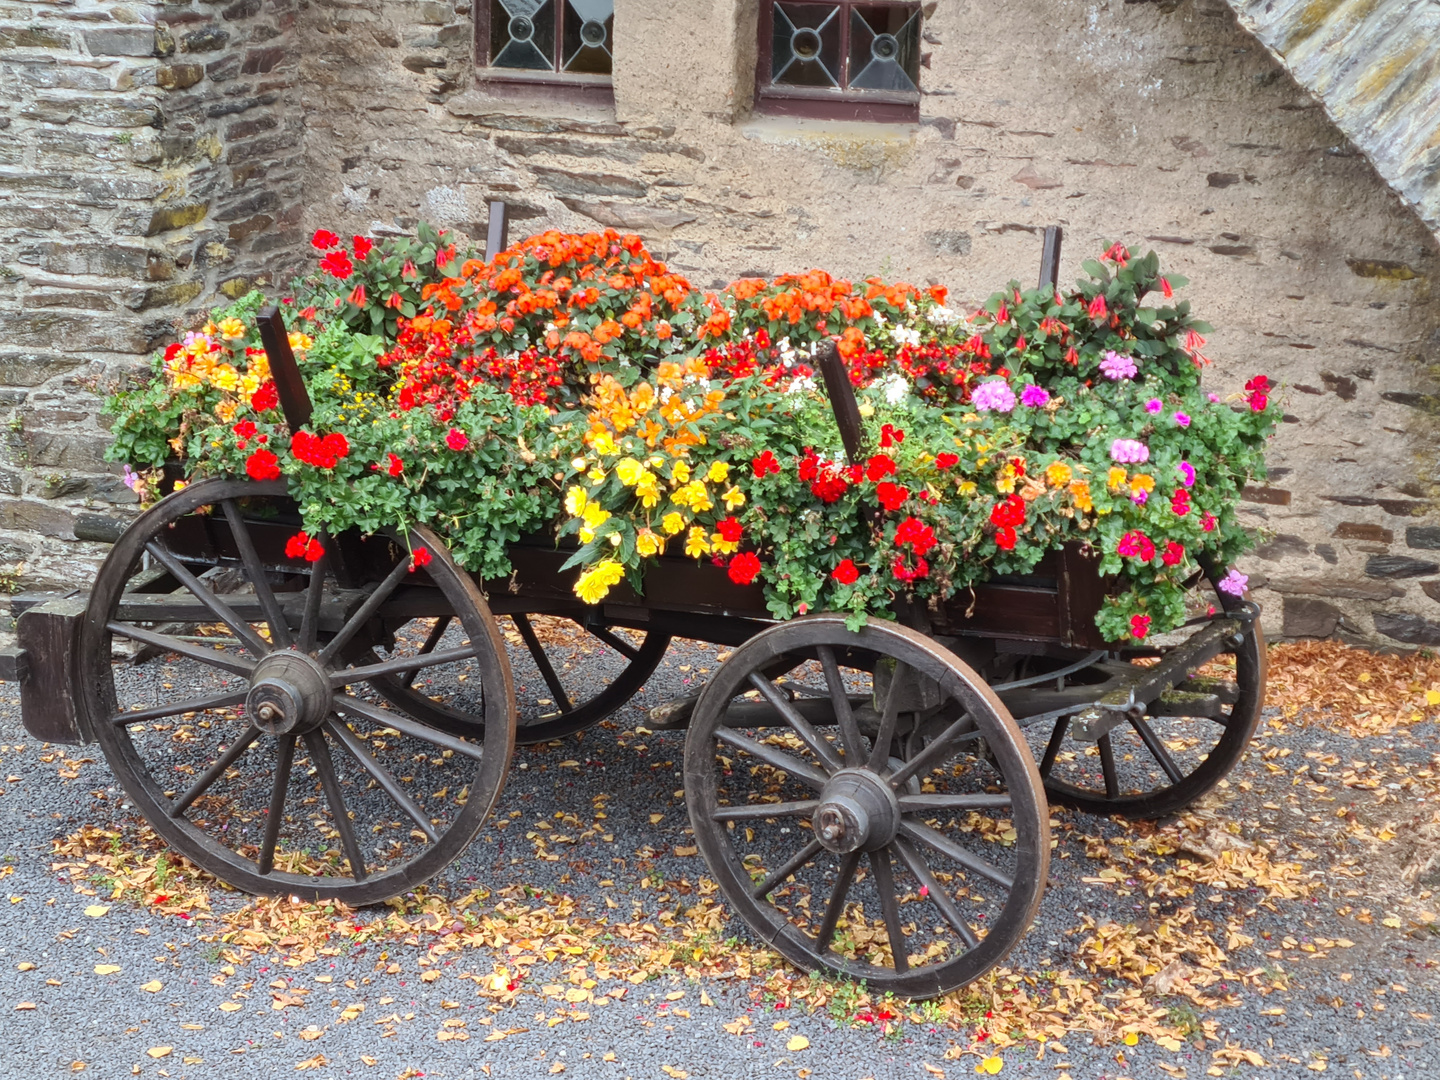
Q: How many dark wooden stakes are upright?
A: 4